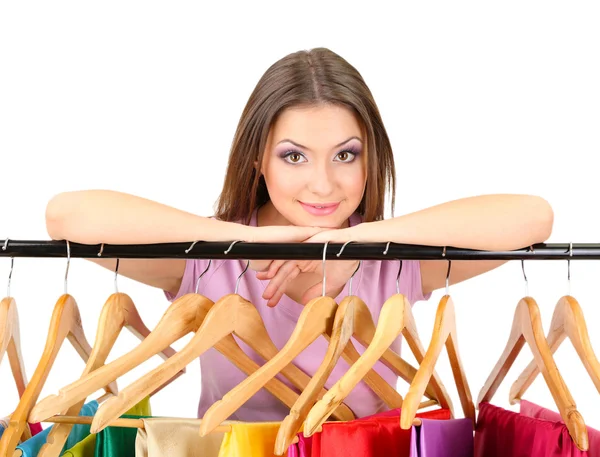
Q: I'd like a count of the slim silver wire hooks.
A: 11